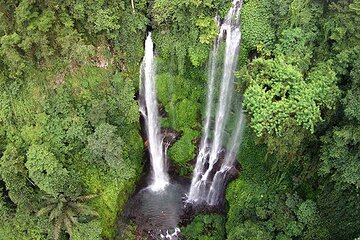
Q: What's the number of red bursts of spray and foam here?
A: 0